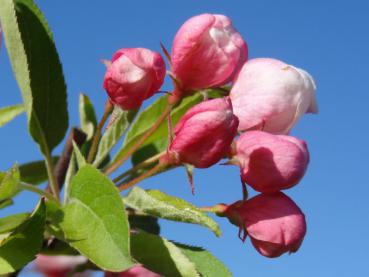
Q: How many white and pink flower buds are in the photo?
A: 6